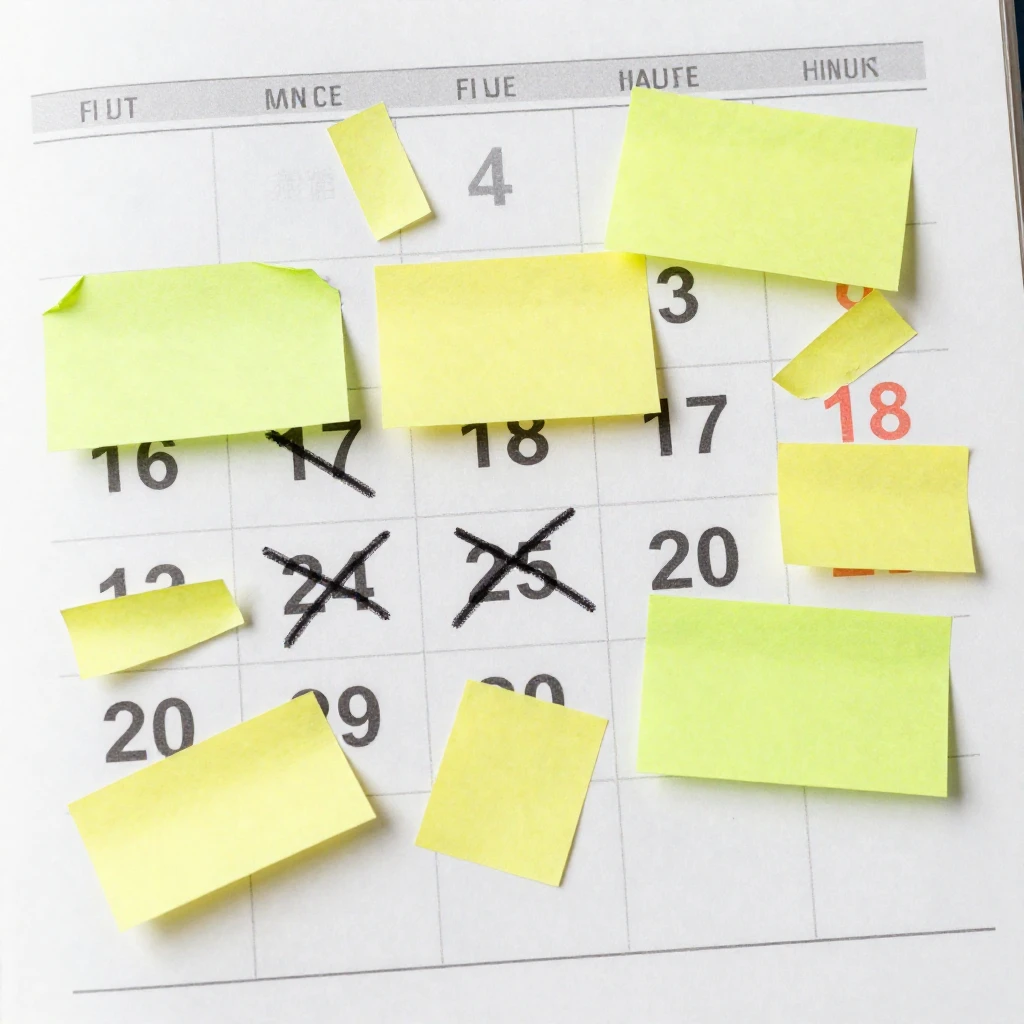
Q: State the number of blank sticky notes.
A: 10